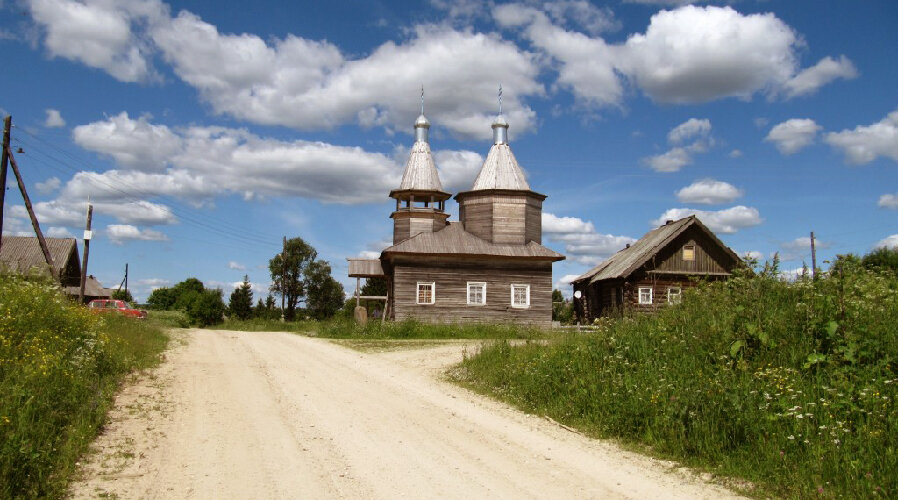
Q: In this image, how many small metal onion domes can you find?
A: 2